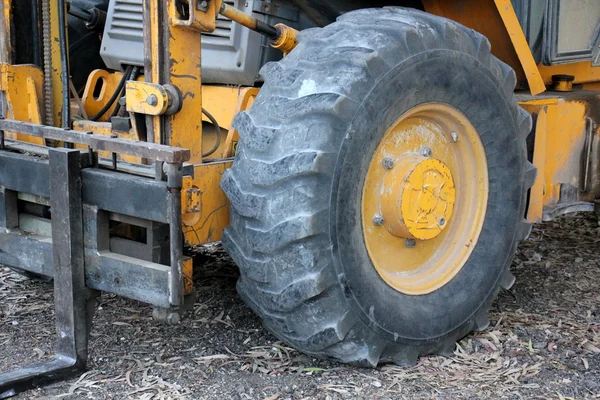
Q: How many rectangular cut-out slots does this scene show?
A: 2